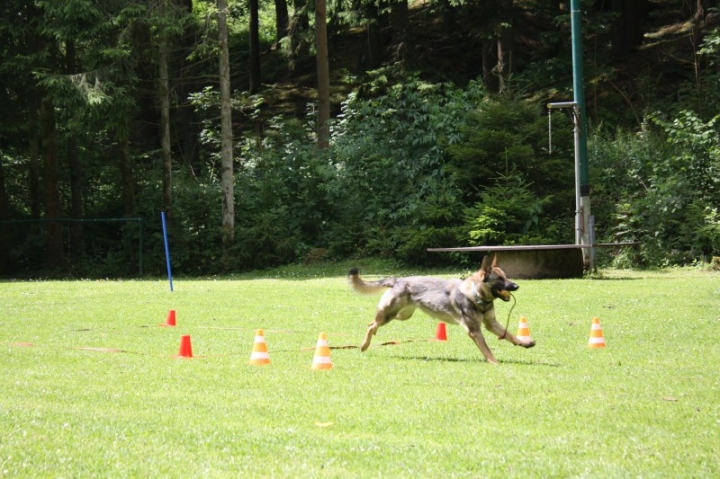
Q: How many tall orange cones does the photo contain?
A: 4